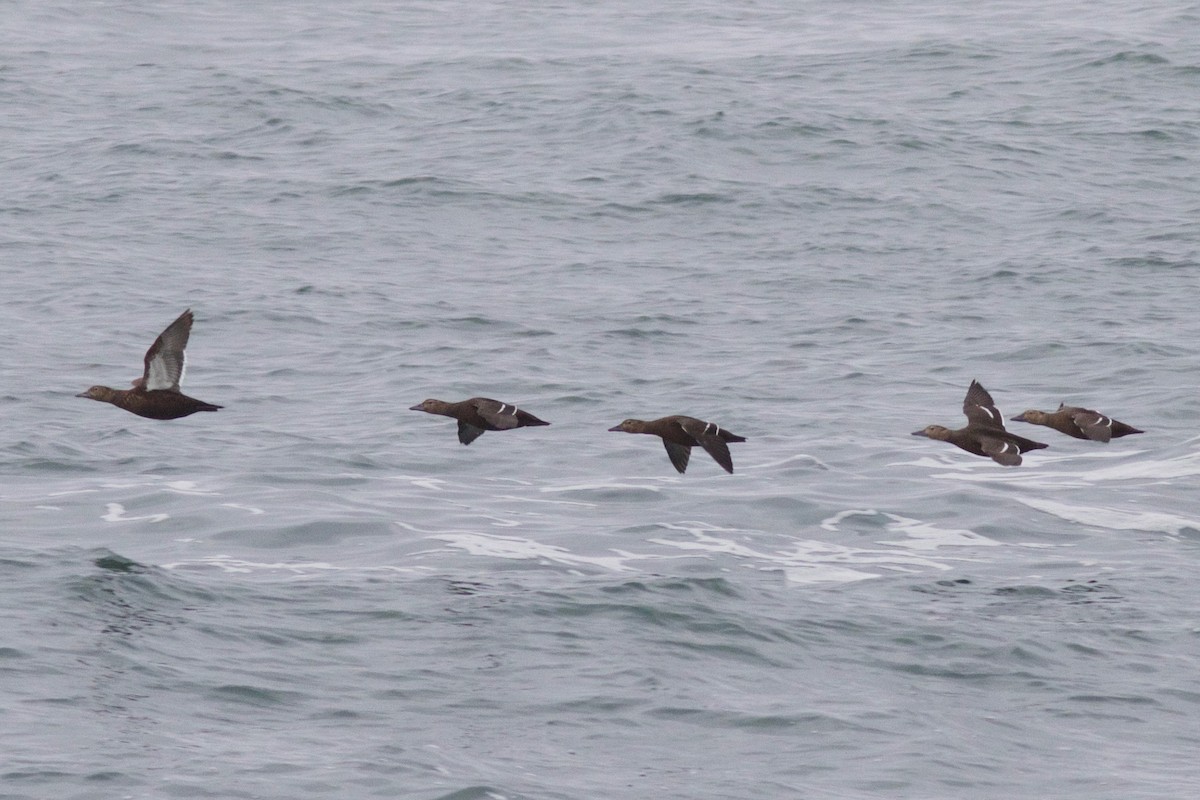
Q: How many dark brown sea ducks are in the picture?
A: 5